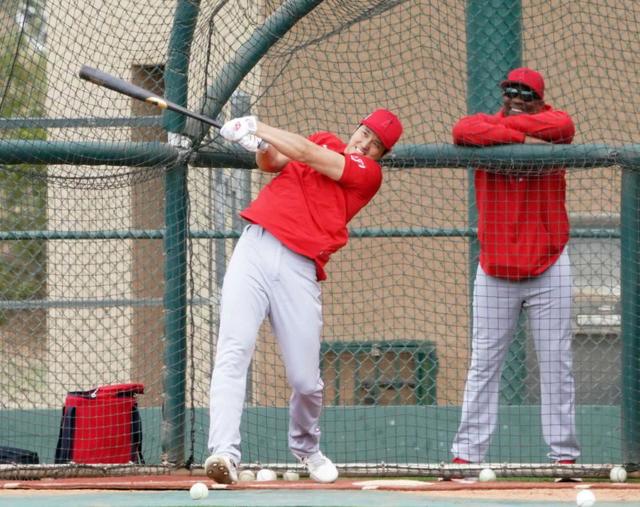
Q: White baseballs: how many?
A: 7